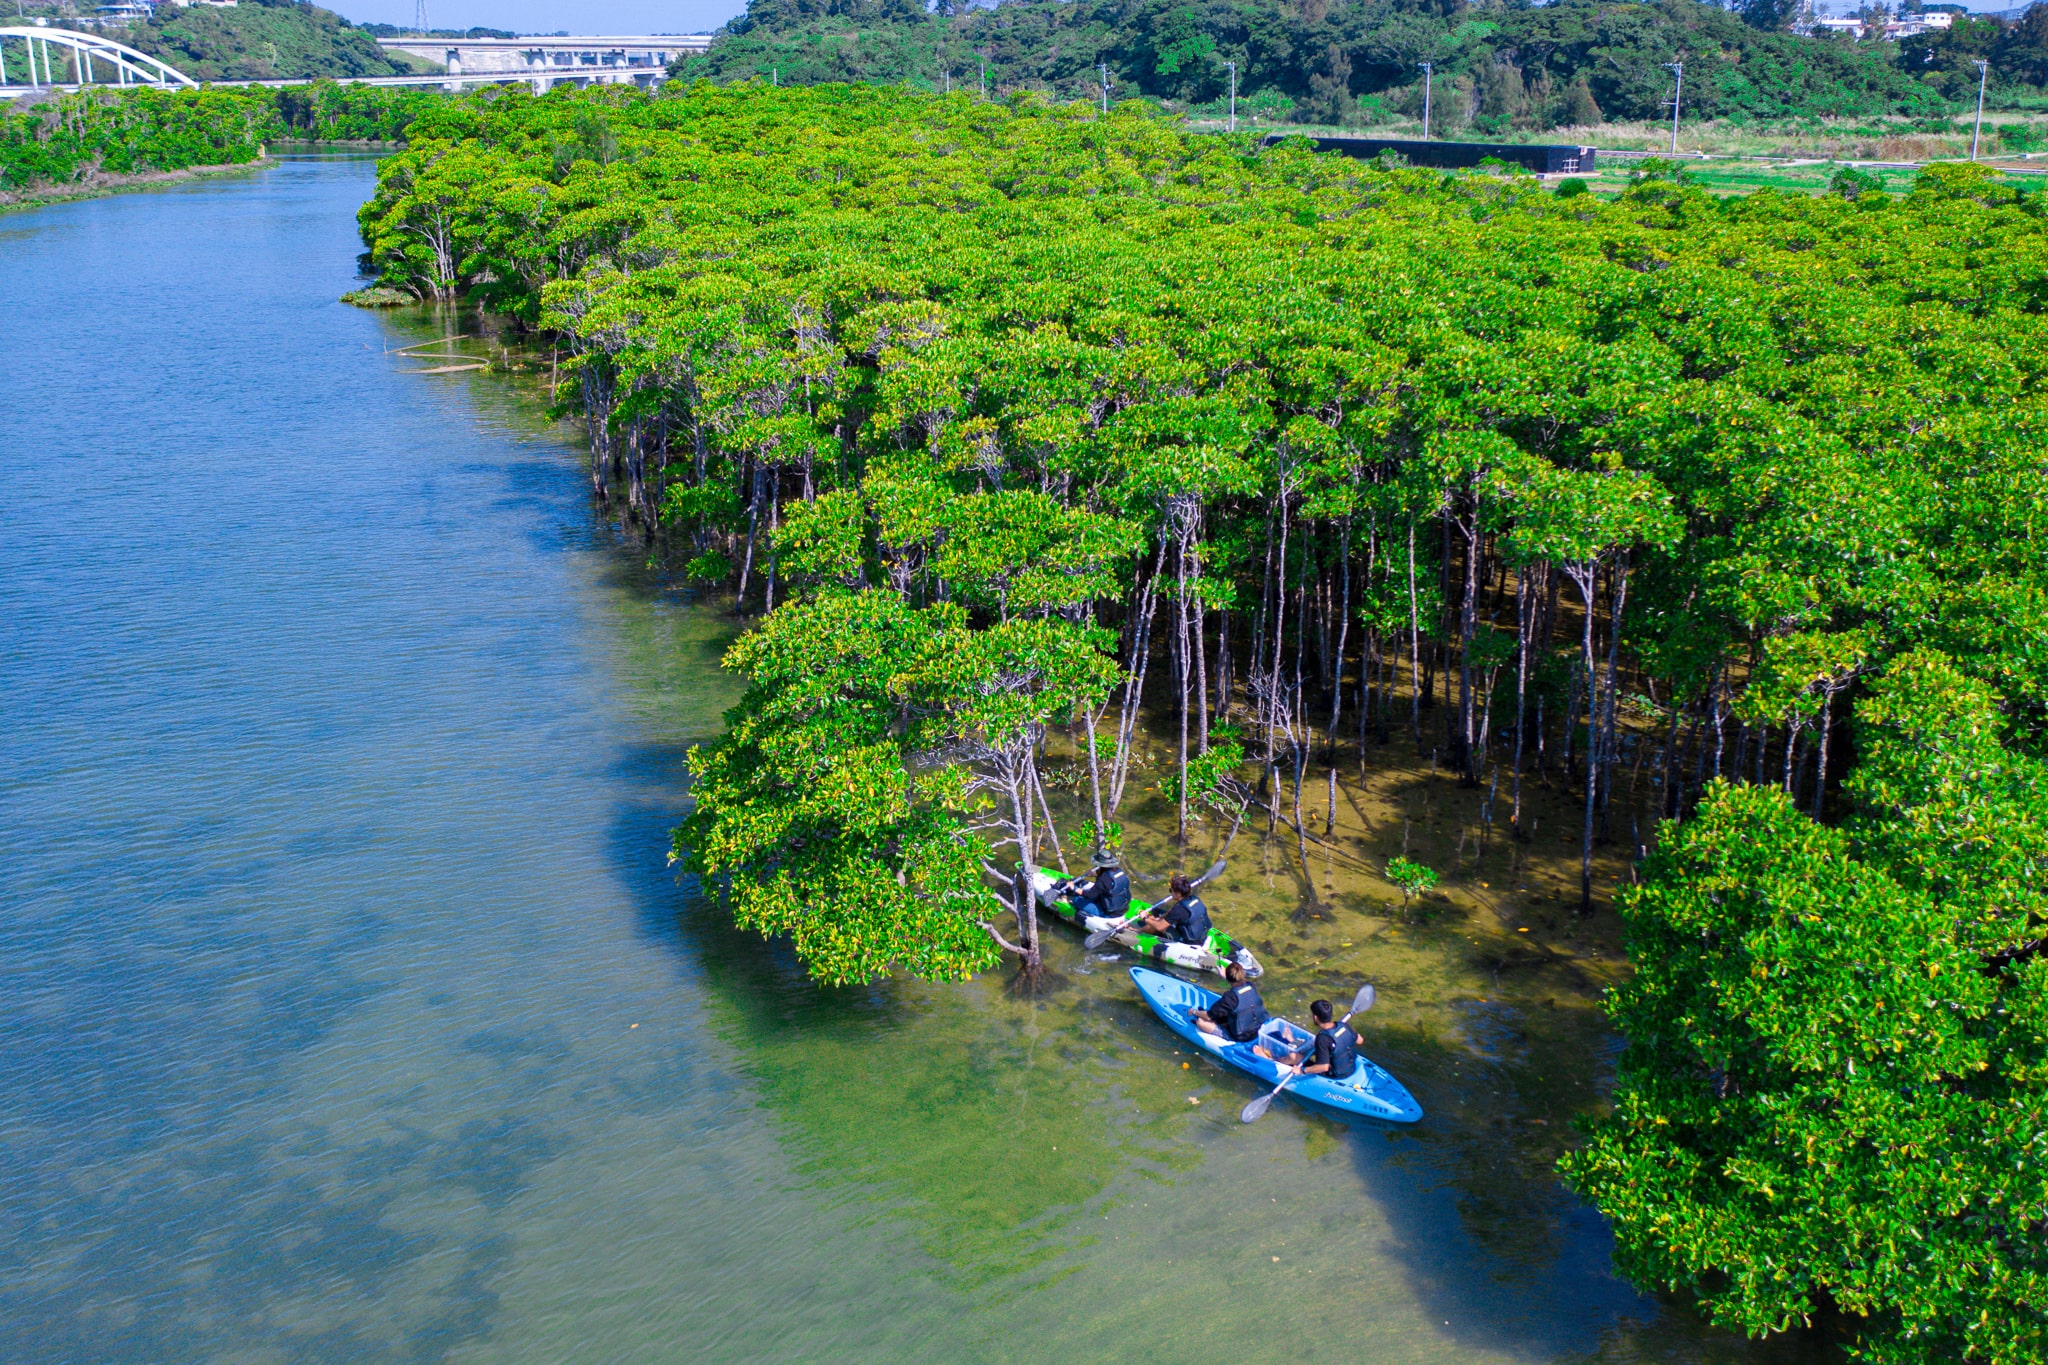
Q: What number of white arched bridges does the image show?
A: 1